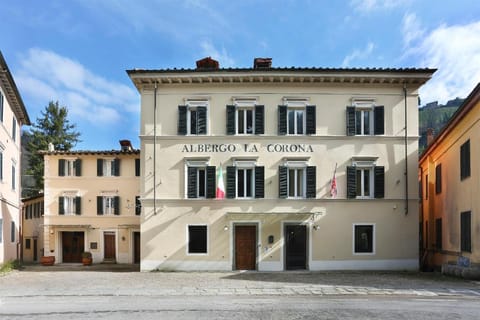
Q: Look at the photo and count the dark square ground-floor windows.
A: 2